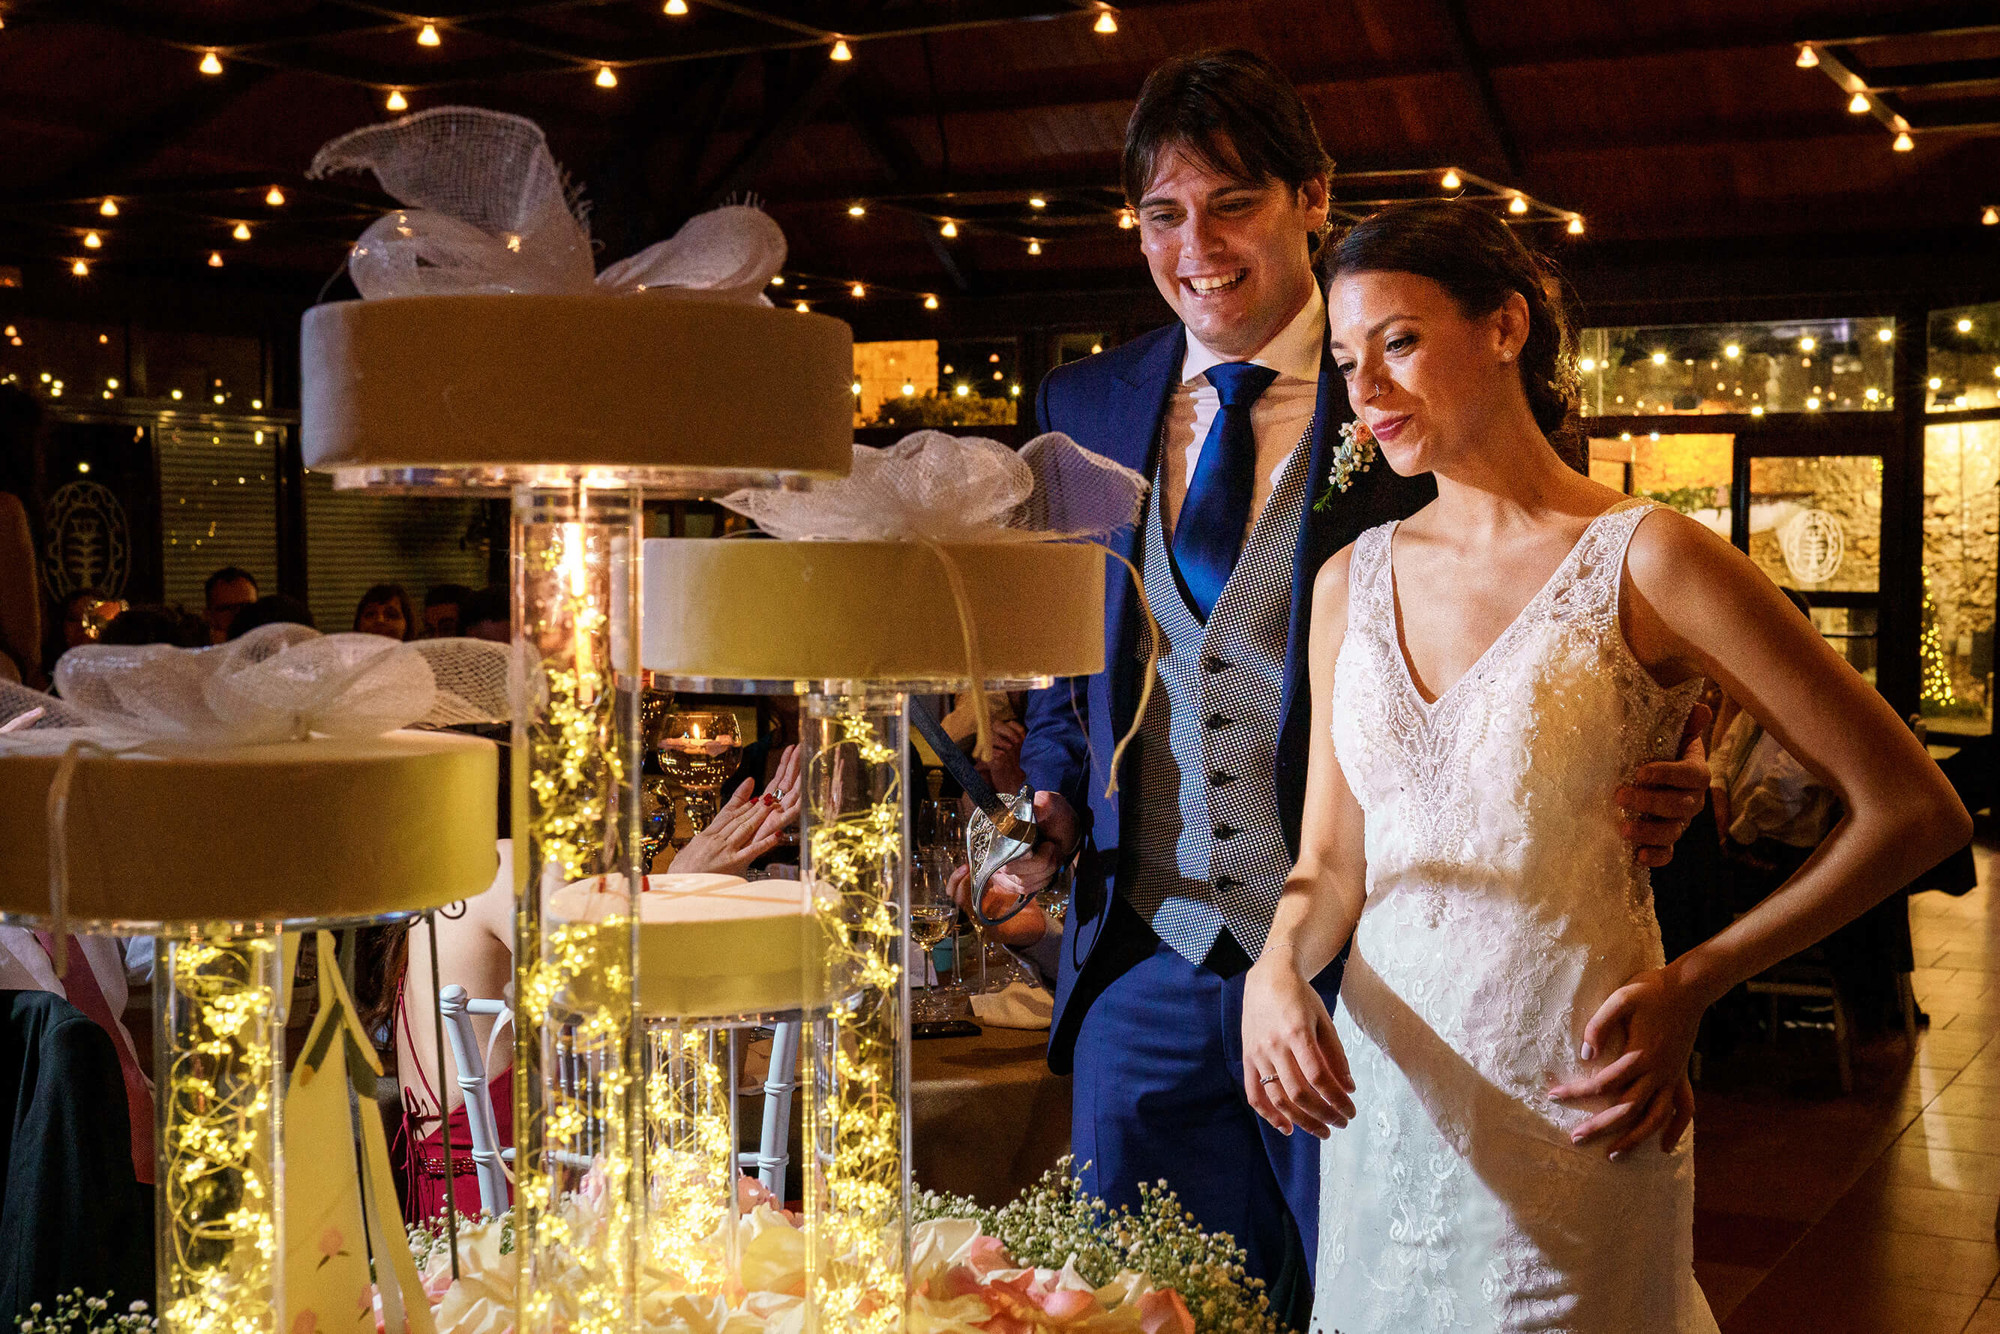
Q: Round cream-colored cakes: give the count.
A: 4